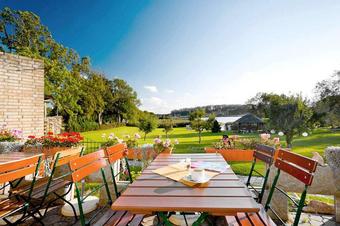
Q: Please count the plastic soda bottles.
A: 0